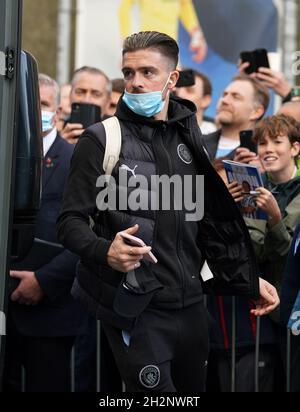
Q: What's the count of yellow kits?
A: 1